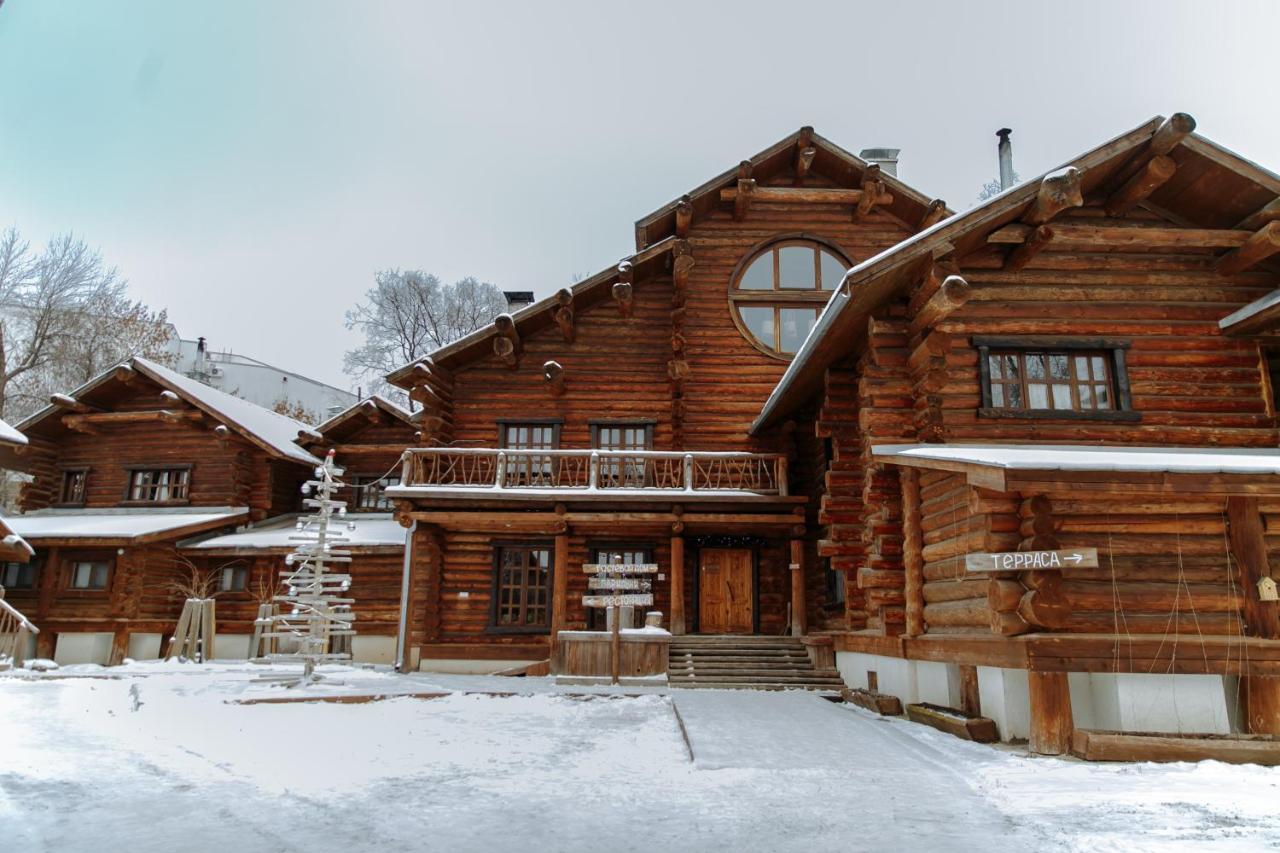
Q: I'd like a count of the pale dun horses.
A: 0